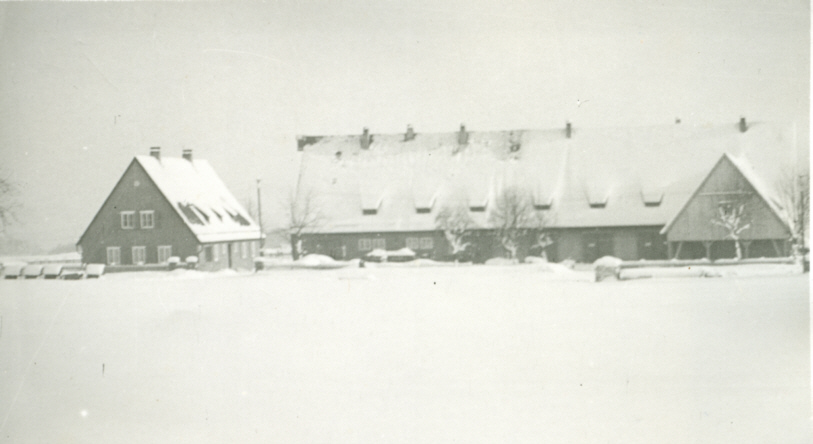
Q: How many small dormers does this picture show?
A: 6